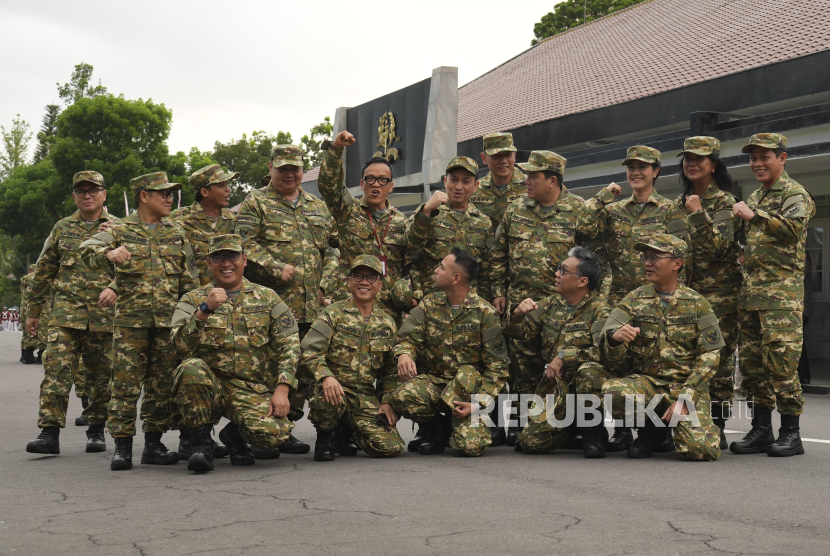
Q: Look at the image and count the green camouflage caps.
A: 13